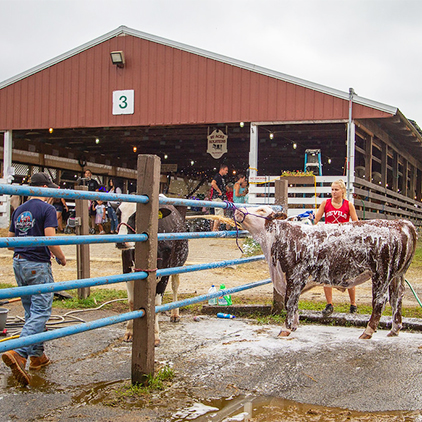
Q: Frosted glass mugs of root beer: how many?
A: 0